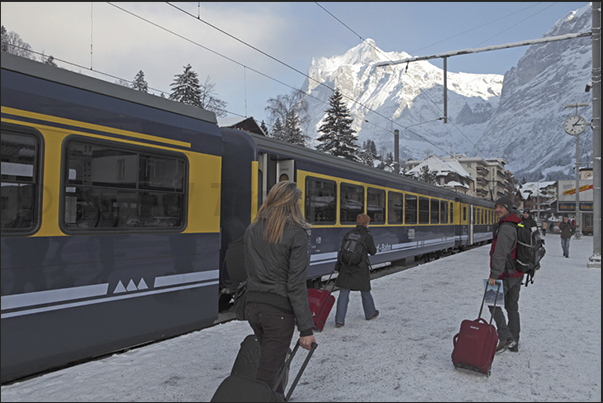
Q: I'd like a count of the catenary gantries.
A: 1